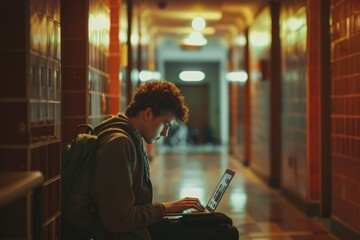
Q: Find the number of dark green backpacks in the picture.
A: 1